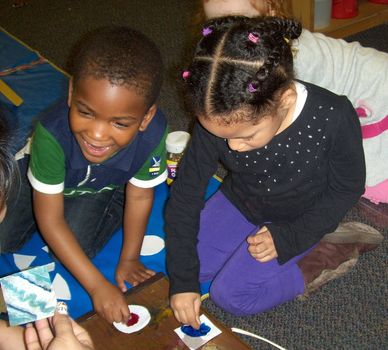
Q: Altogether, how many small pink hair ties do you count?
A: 2